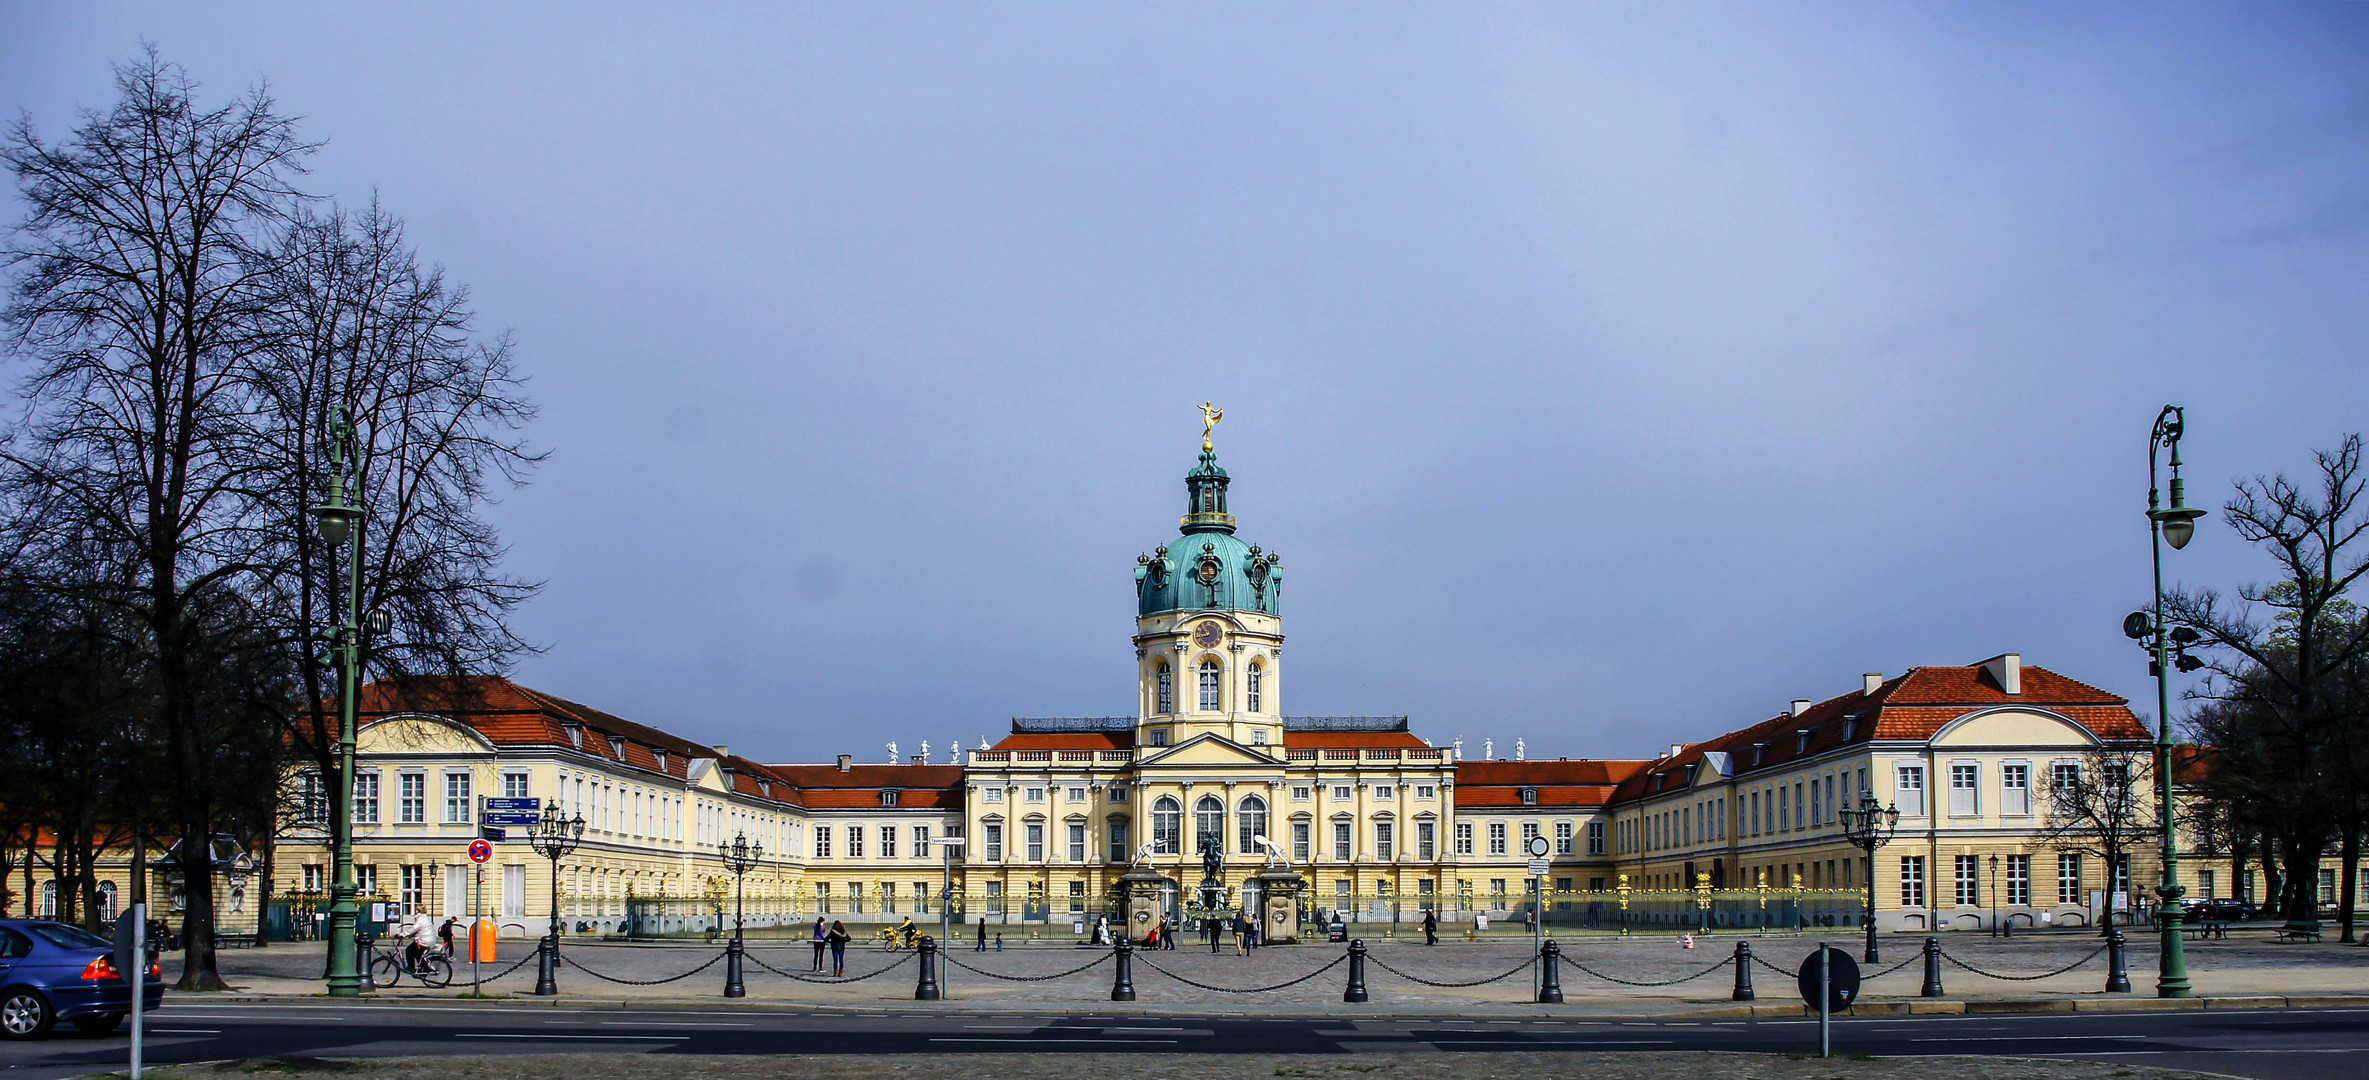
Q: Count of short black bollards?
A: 10